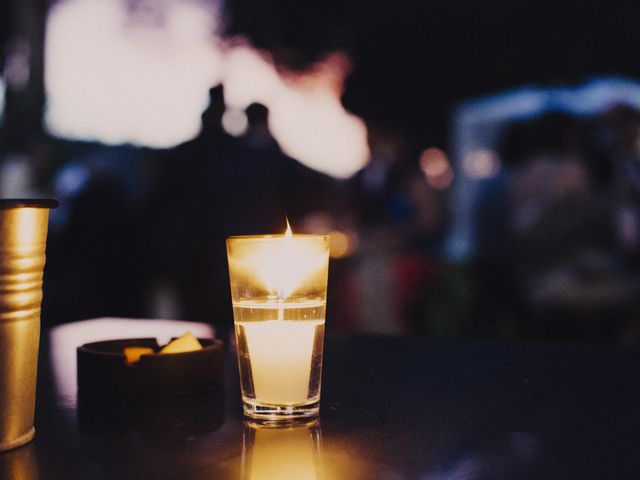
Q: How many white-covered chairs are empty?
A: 0